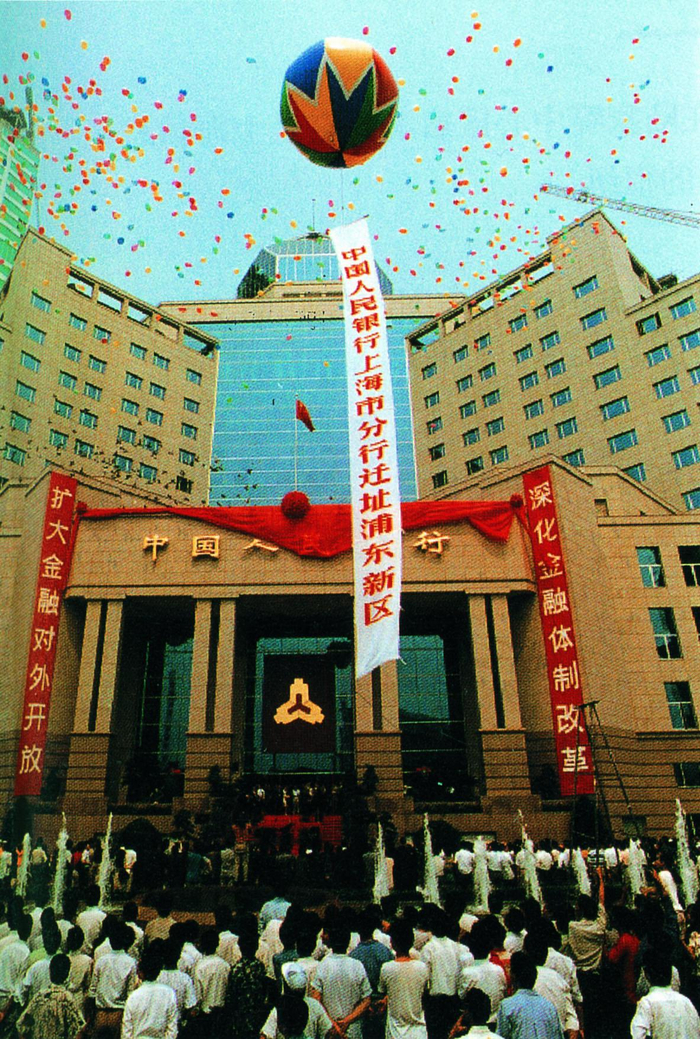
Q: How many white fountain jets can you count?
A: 10